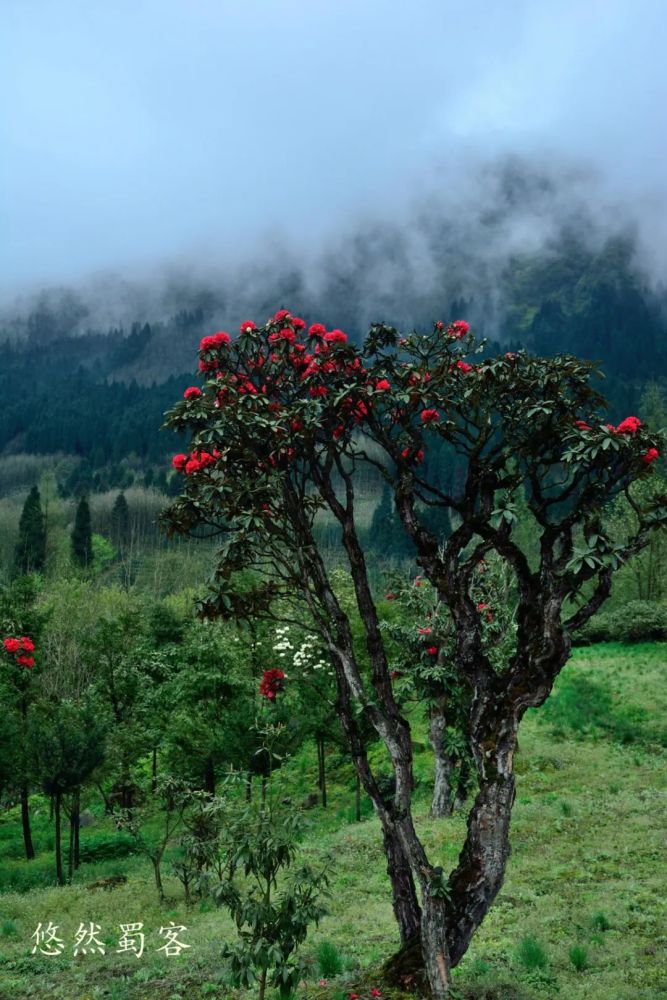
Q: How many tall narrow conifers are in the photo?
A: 3